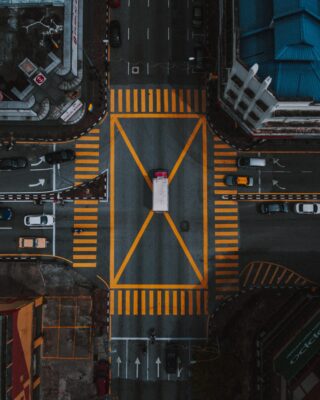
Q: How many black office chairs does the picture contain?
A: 0